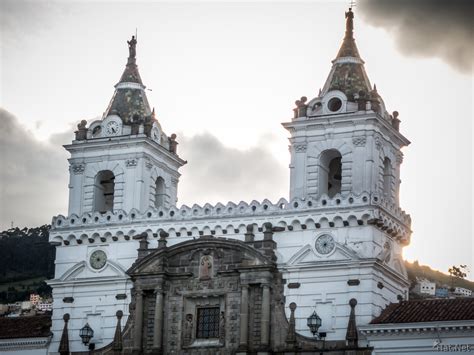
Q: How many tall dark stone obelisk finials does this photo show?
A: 4